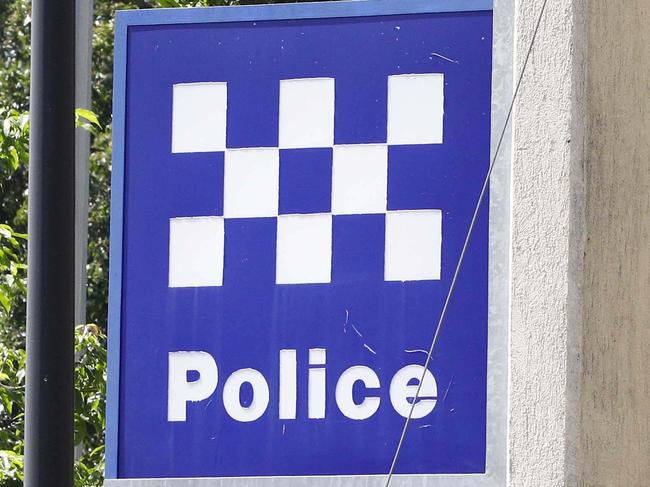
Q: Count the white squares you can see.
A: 8